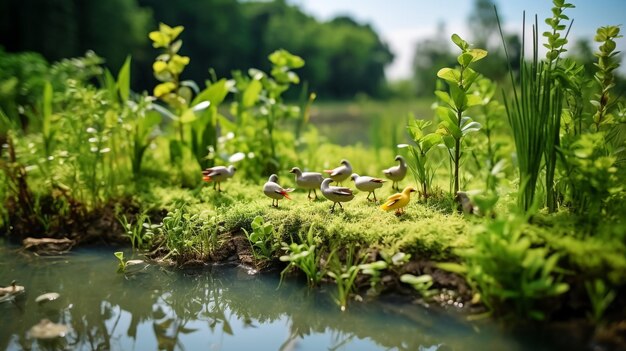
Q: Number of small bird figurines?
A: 8